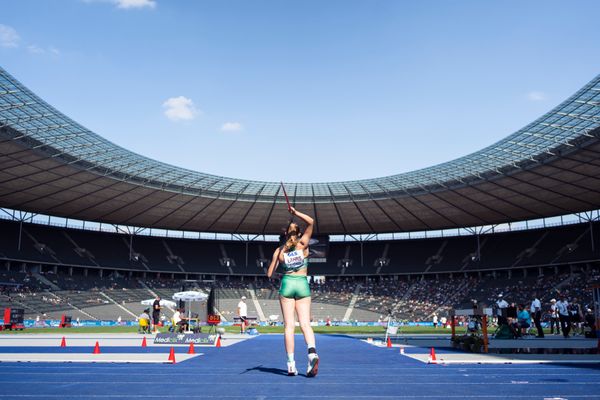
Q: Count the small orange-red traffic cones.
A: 8